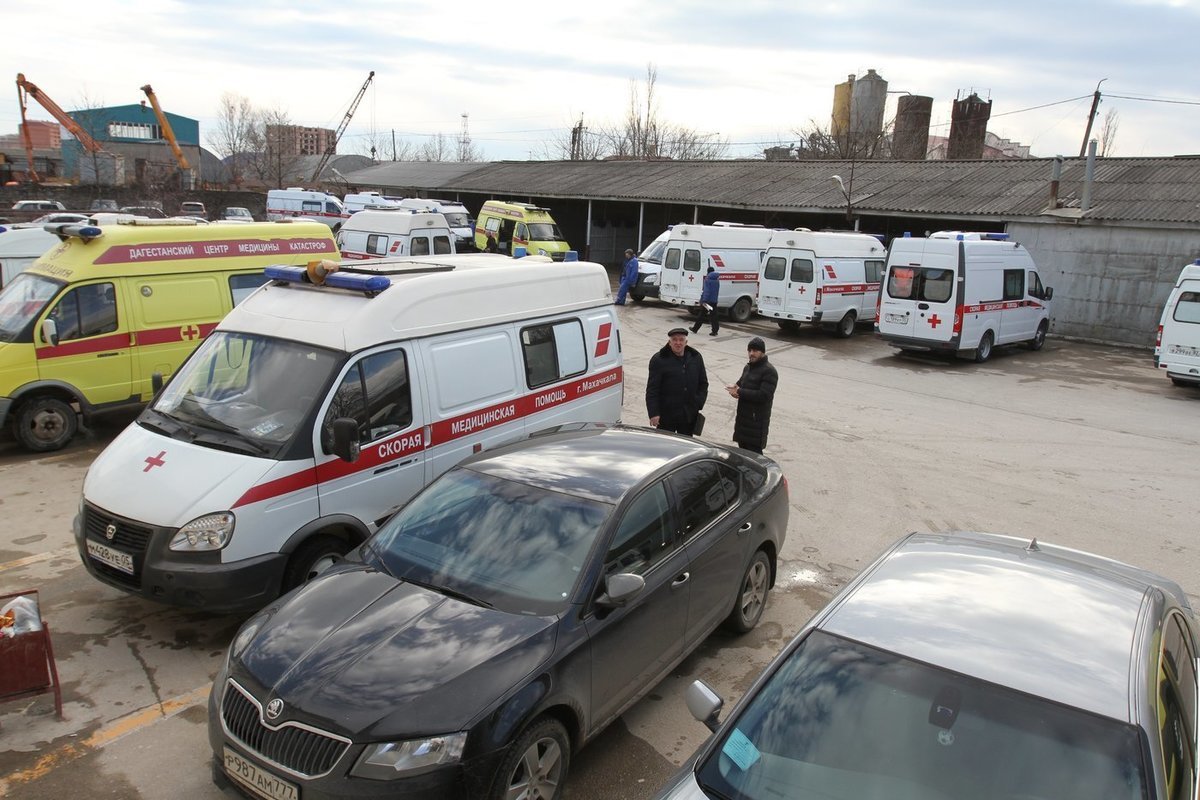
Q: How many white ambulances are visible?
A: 11